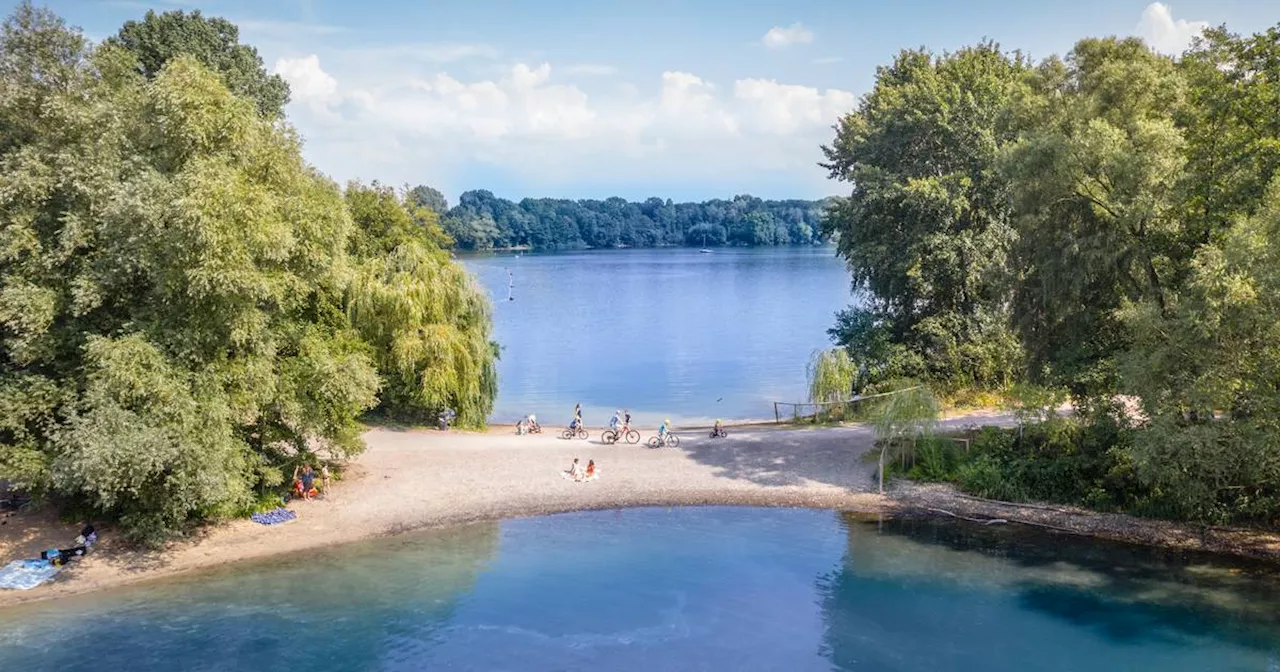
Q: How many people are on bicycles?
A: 4